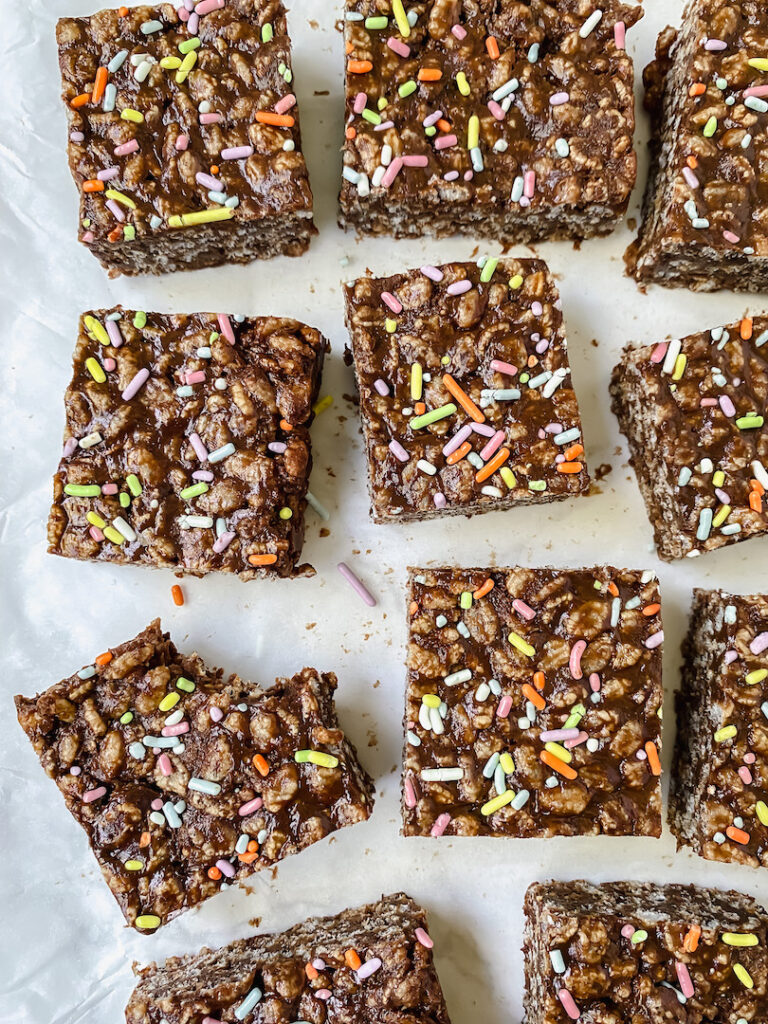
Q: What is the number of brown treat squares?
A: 11